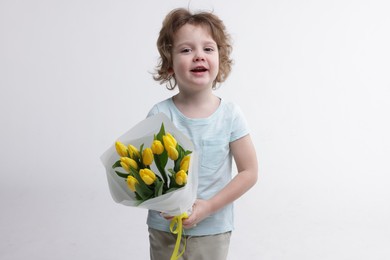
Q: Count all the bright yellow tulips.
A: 11